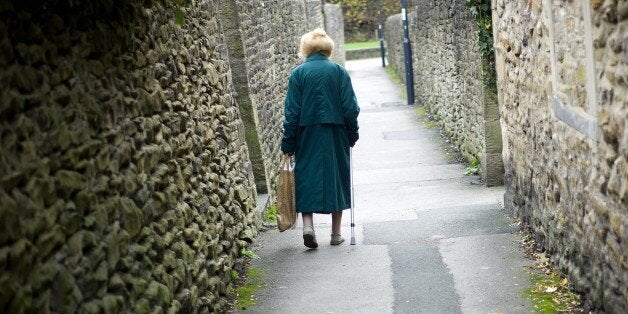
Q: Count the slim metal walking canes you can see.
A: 1